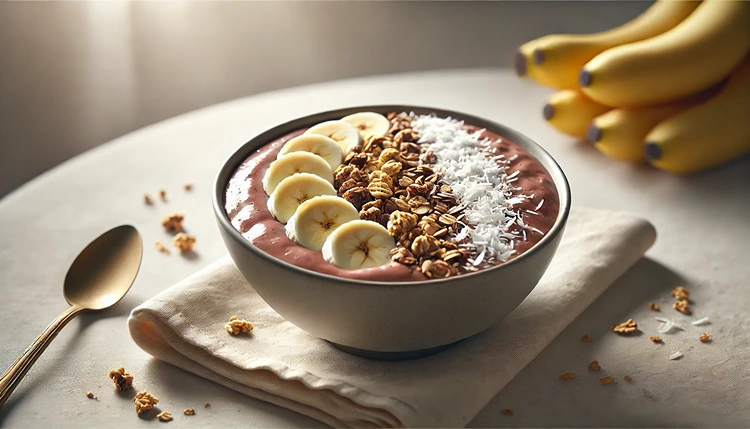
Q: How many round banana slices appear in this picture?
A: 7